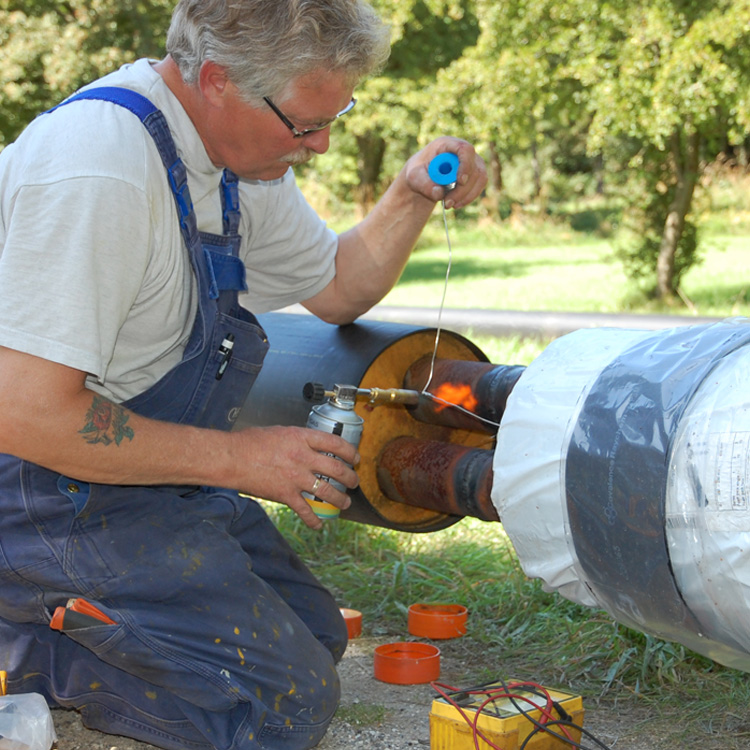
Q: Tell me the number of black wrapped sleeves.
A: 1